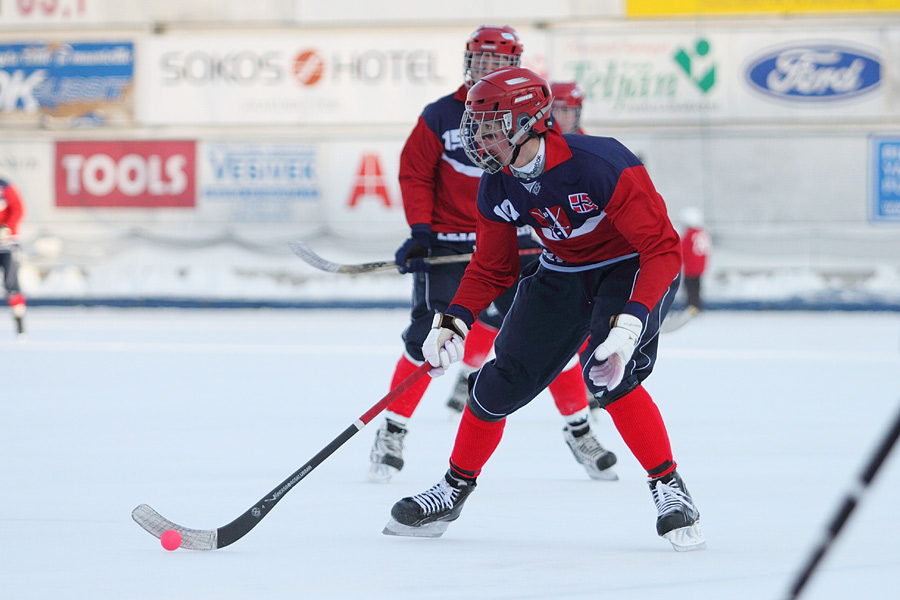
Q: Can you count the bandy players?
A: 5